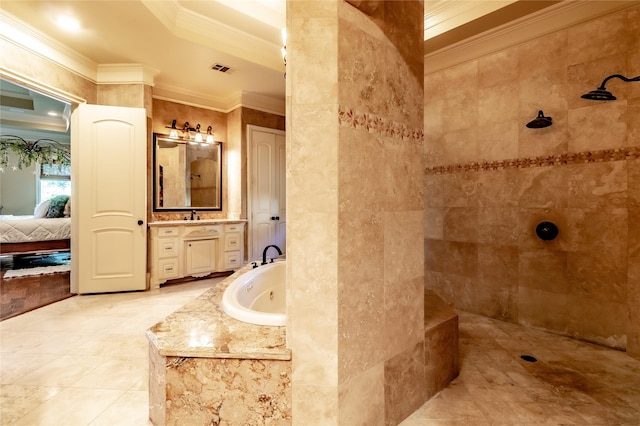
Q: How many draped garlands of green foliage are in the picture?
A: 1